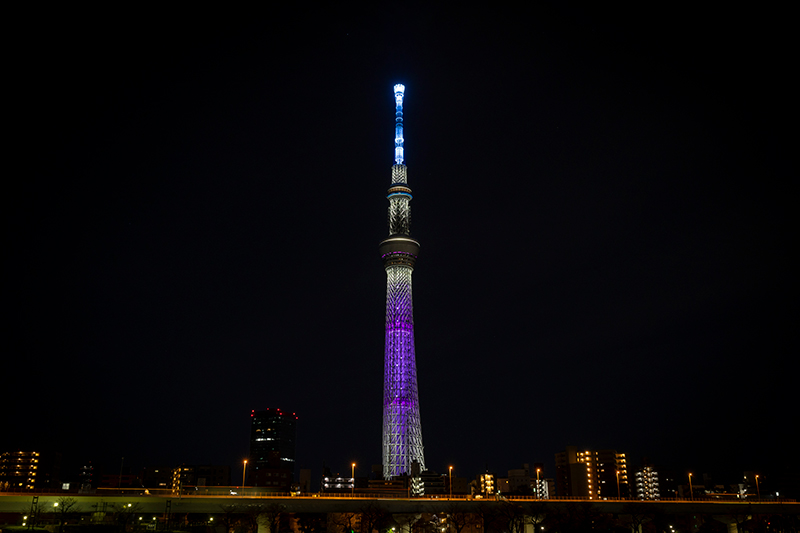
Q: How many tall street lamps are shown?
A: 7